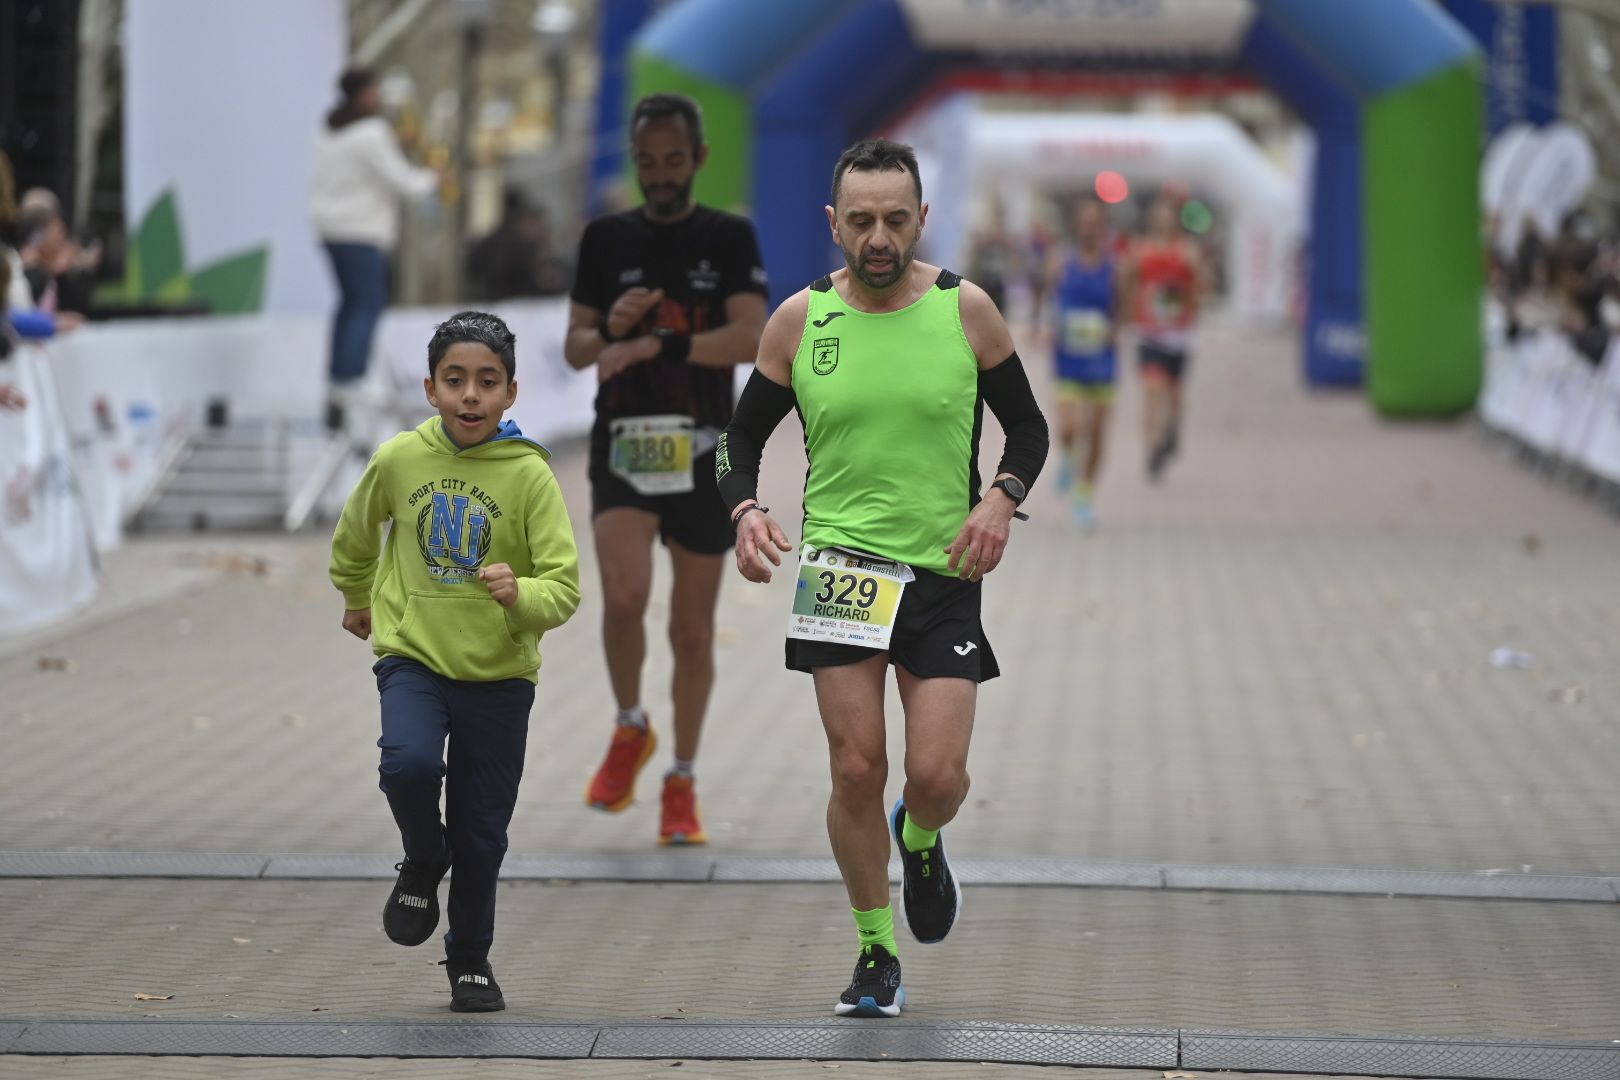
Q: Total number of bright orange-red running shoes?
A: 2